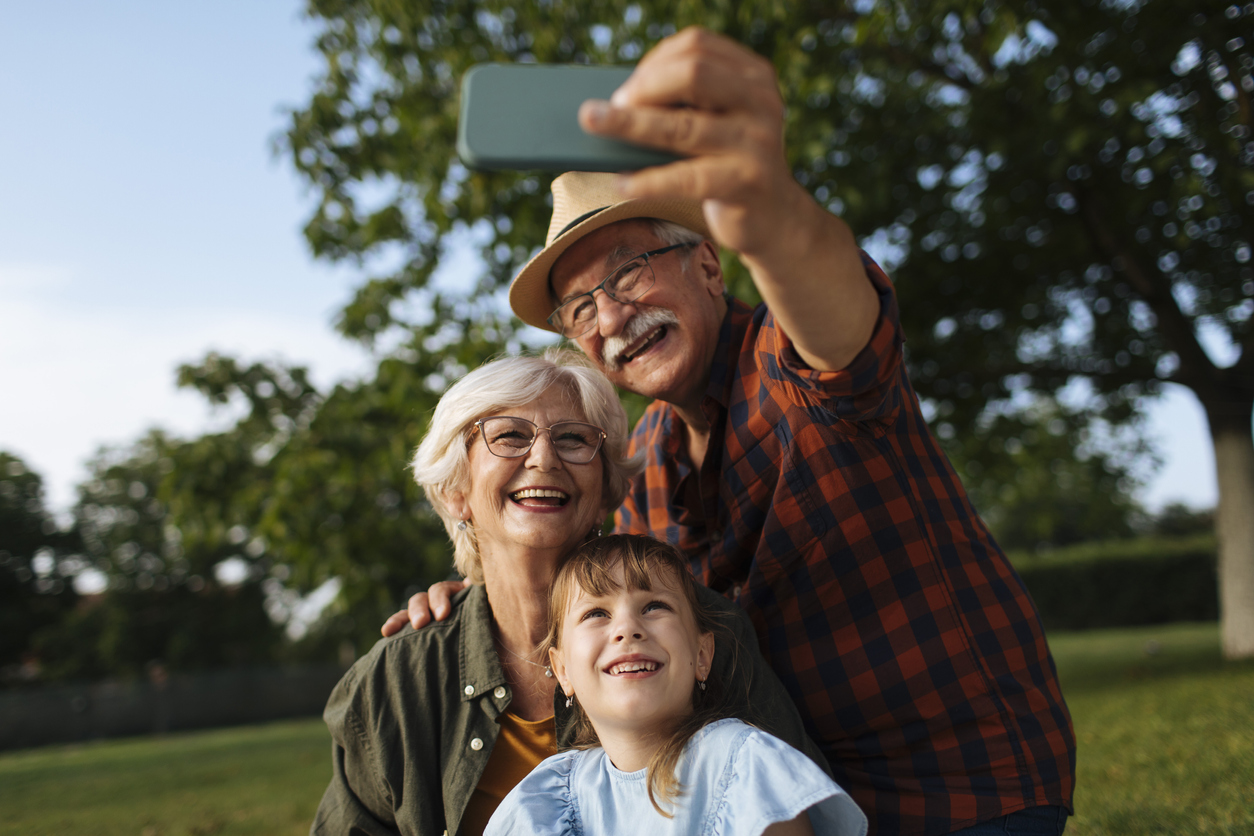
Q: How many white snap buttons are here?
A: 3